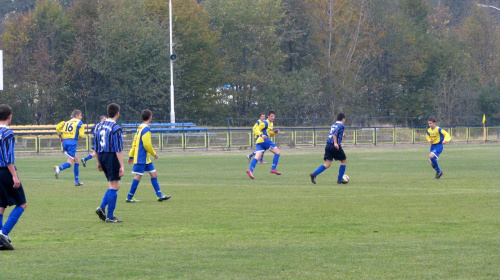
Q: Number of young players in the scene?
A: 9